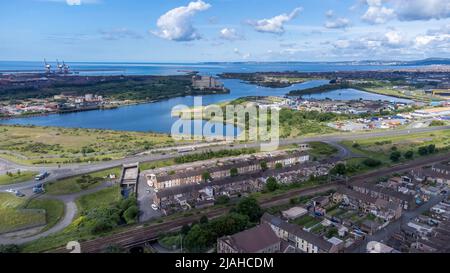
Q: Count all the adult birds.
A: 0